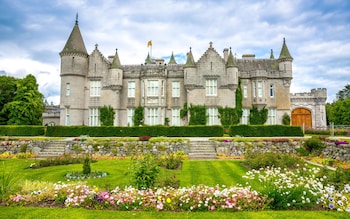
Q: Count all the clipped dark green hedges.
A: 3